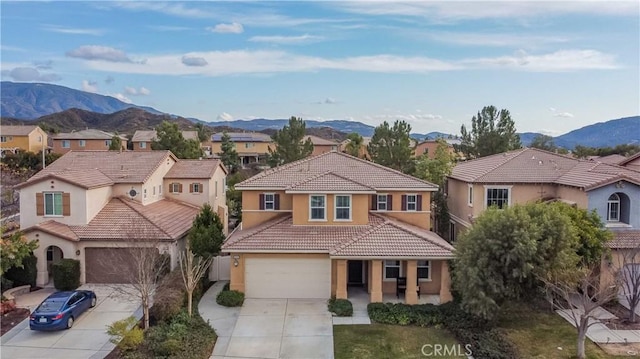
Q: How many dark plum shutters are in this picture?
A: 6